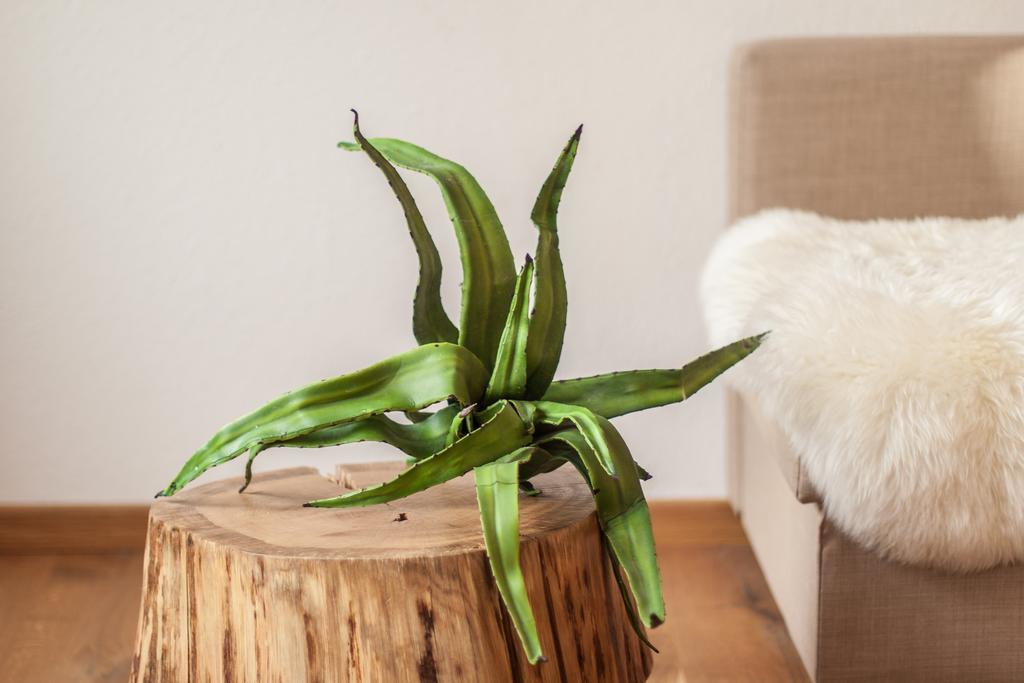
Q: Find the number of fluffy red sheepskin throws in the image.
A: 0